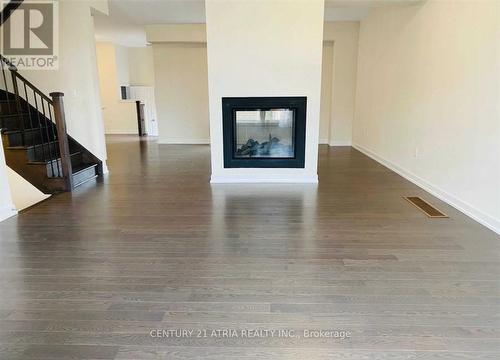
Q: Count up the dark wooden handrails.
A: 1